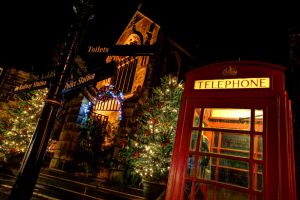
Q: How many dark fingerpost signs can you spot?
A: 3